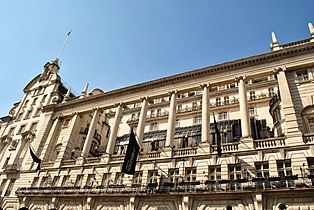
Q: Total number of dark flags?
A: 3